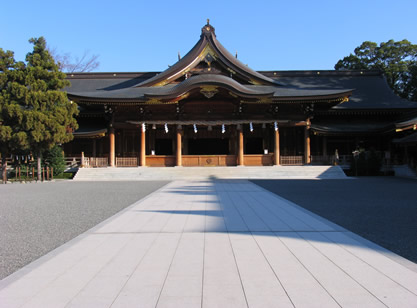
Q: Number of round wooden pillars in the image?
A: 6